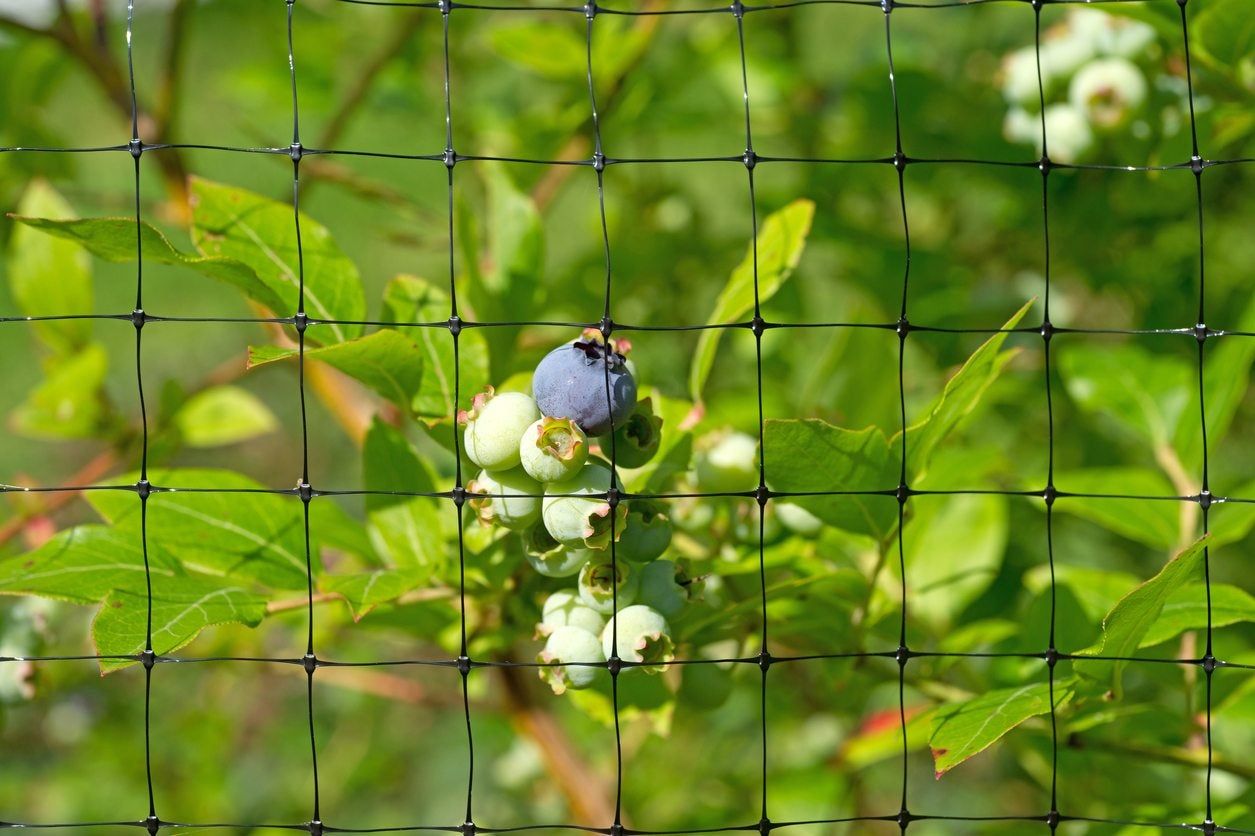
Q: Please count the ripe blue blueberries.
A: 1